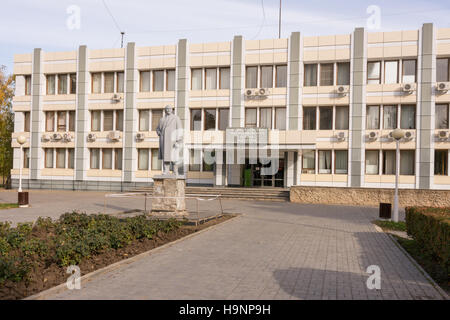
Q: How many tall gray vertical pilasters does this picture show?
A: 8